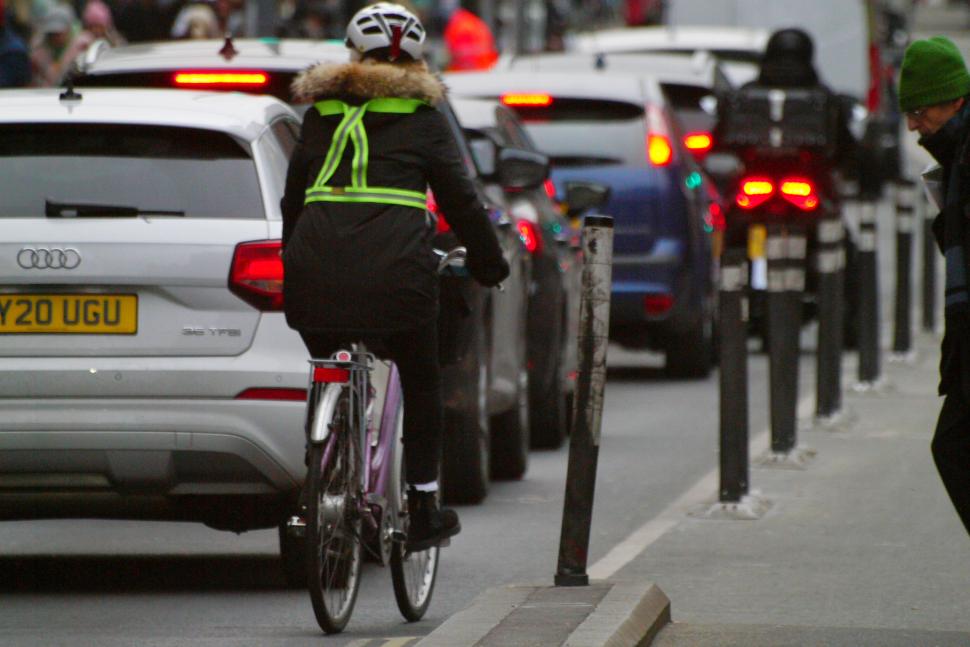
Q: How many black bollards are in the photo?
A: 7